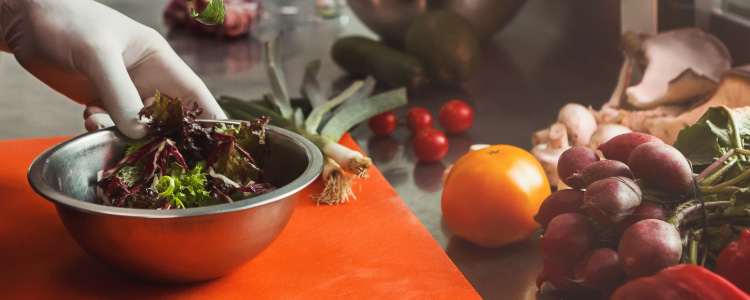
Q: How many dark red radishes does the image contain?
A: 11